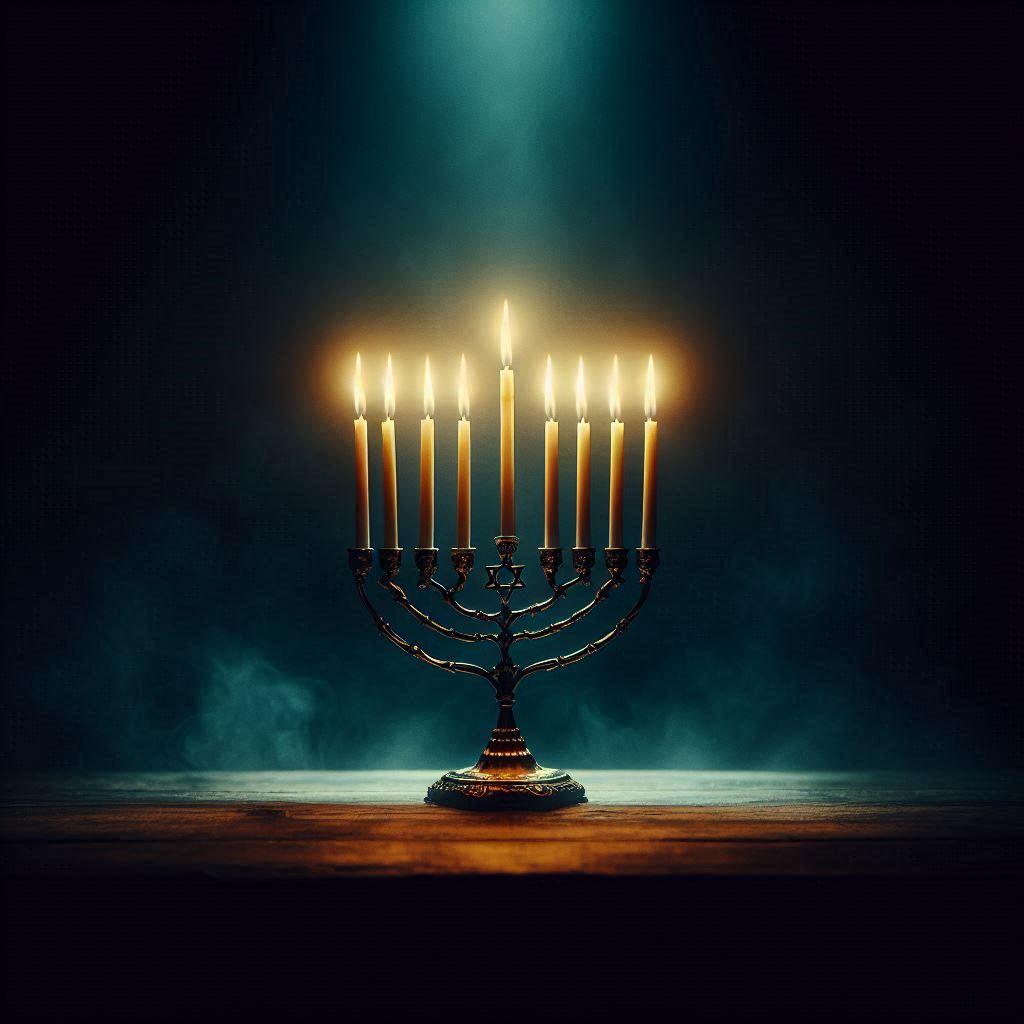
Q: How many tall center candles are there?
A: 1